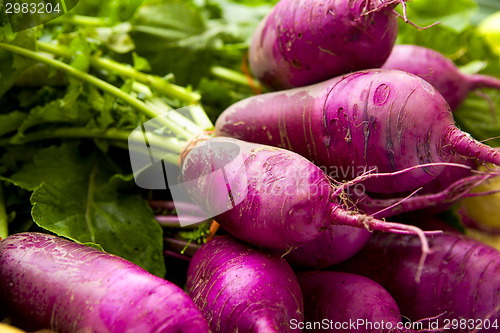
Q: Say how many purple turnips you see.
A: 9